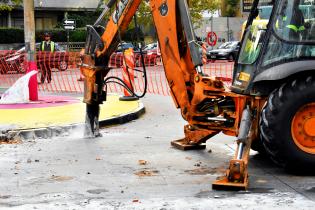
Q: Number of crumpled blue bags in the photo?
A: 0